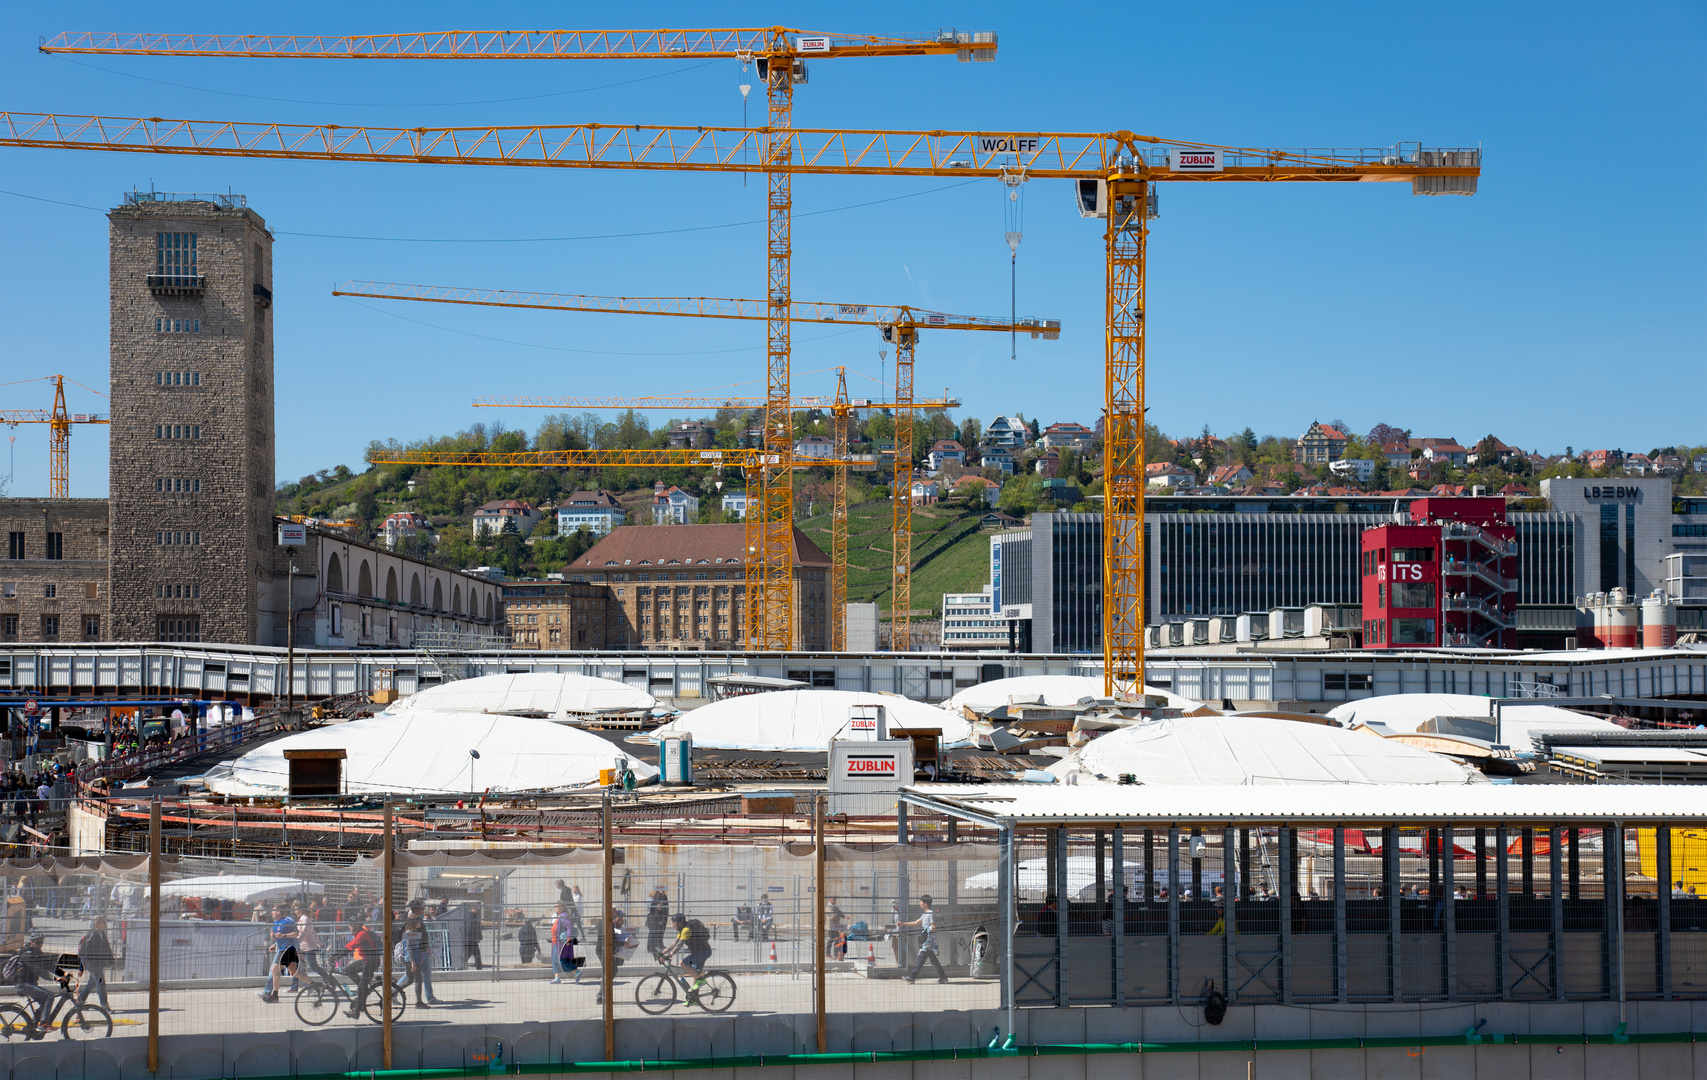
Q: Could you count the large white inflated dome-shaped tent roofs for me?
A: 6